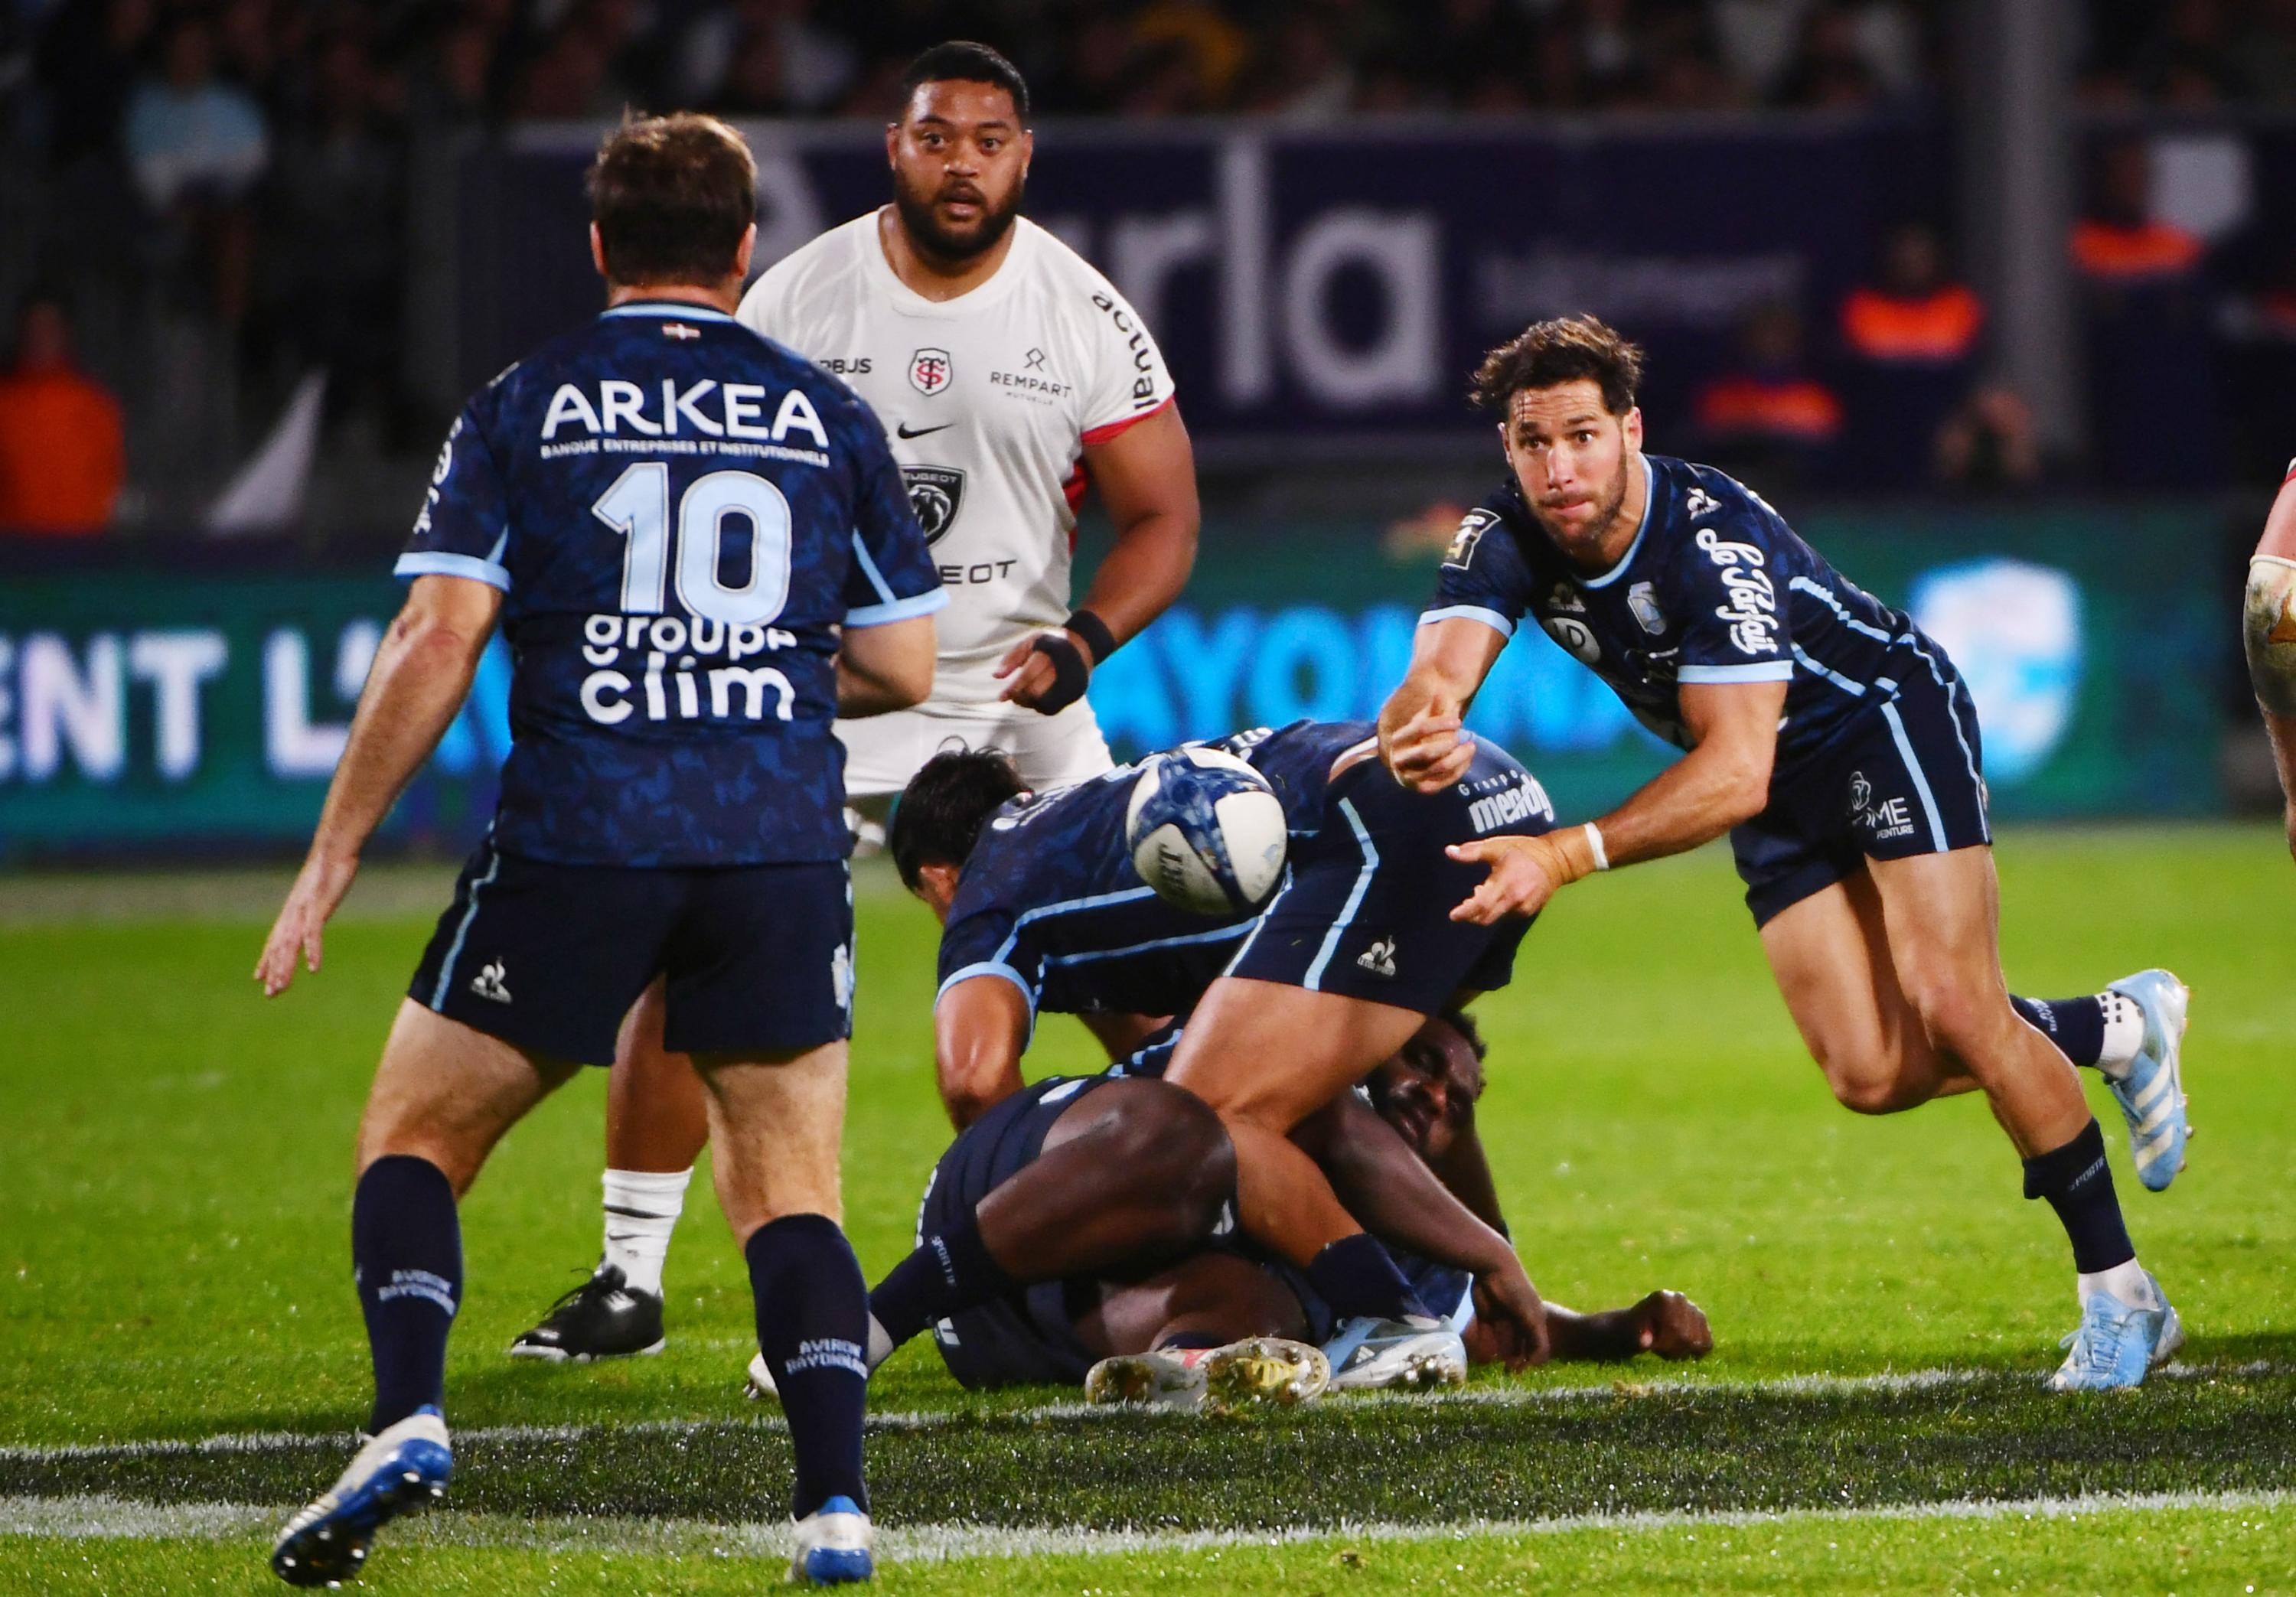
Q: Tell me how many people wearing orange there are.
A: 4